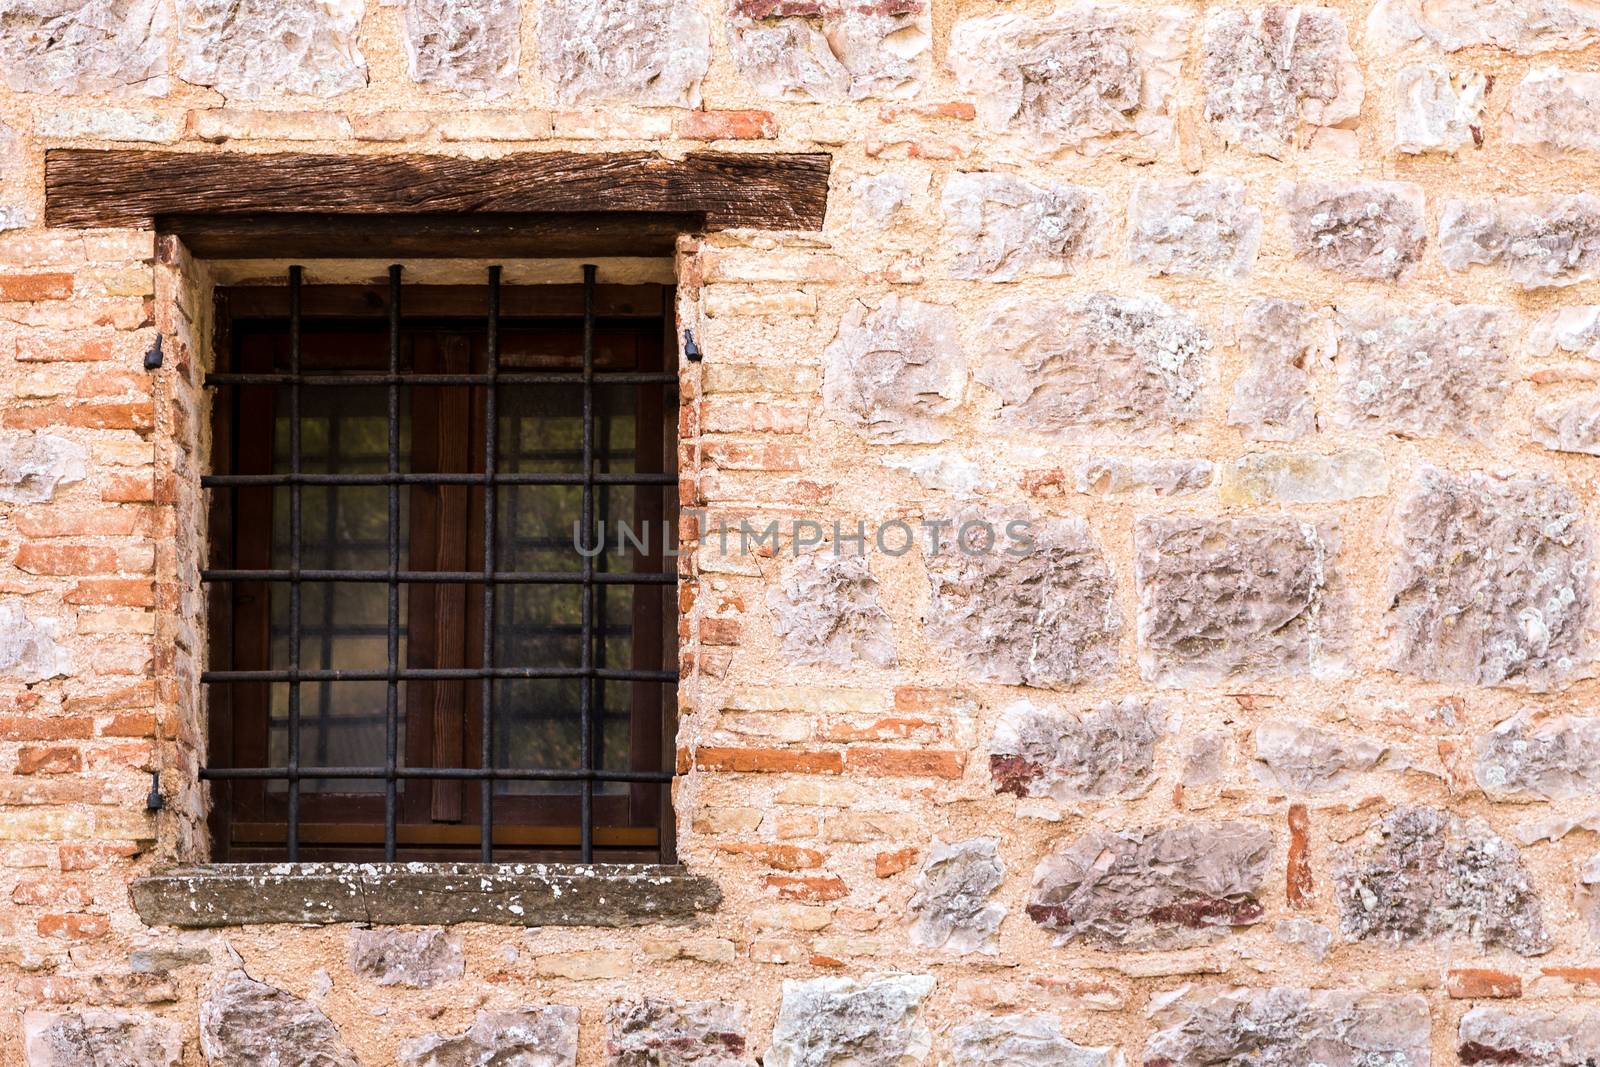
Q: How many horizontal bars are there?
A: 5